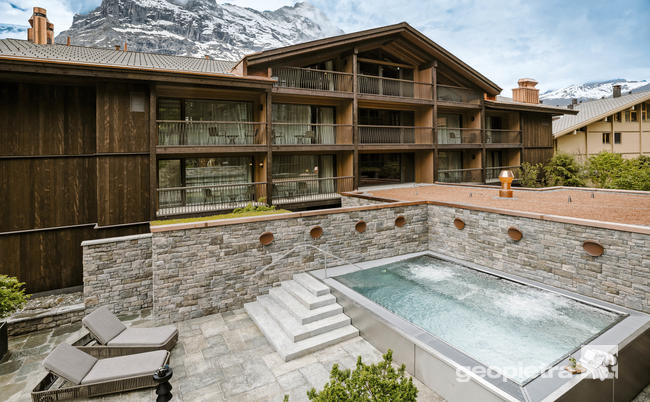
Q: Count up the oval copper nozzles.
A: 7